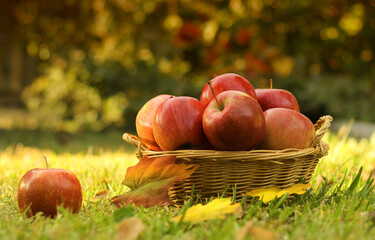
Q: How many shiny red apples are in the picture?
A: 7